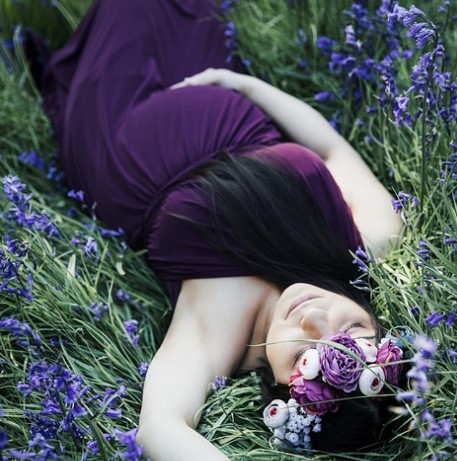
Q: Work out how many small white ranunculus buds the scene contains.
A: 4